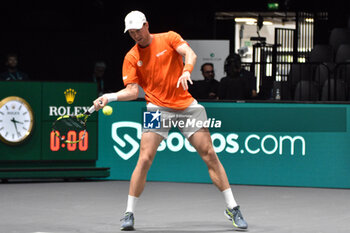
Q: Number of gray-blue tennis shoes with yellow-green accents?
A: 2